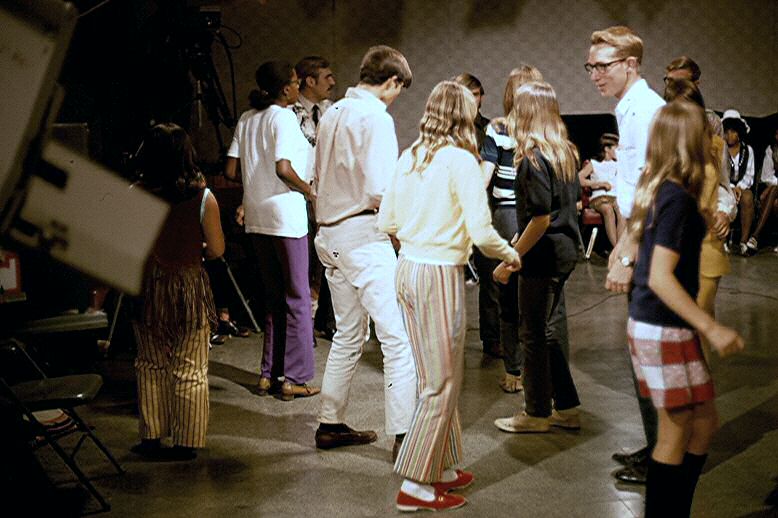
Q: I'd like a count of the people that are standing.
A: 12